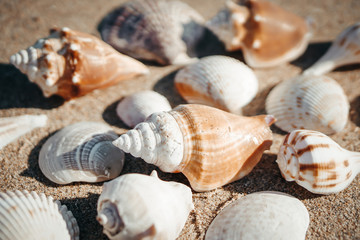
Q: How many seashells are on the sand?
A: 14